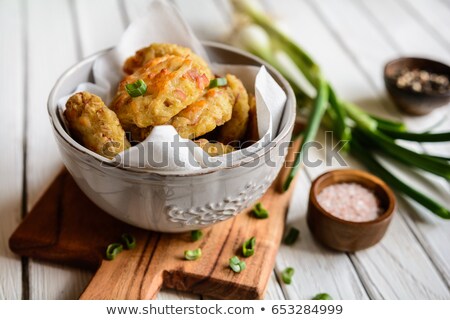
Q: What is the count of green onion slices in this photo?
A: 12